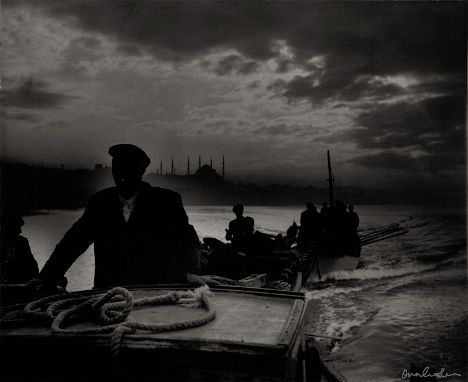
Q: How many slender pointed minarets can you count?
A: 6